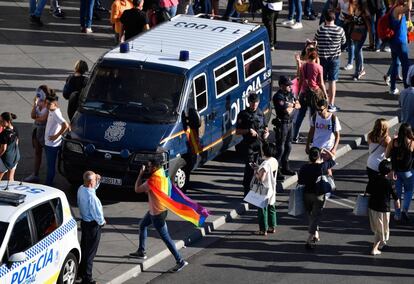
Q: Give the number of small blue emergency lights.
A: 2